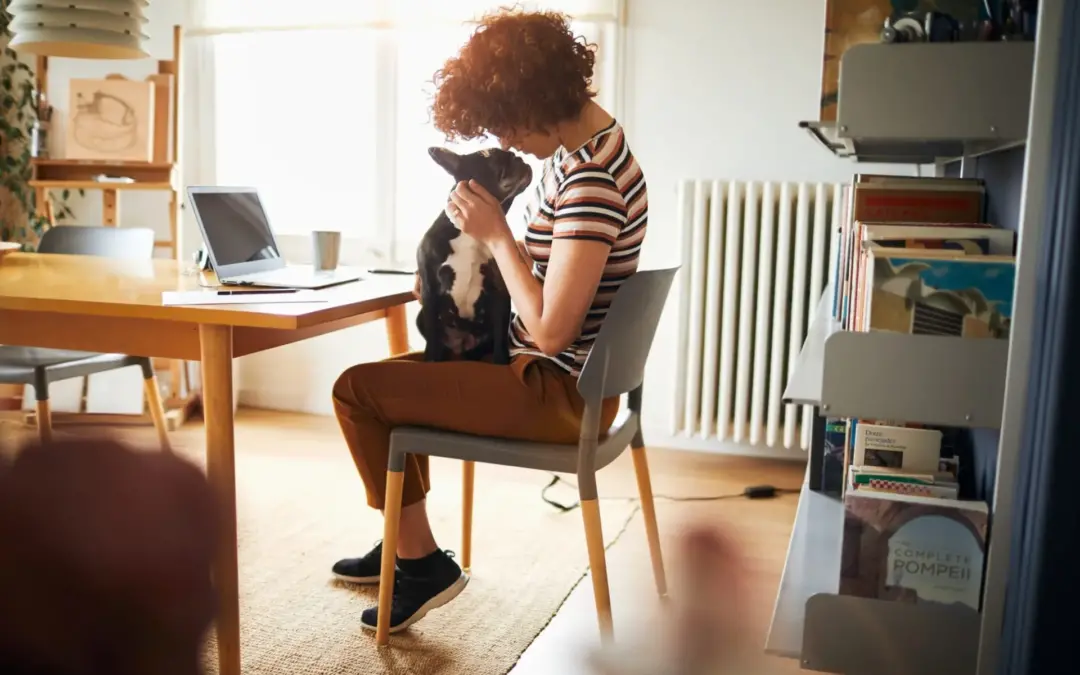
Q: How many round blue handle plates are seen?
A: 0